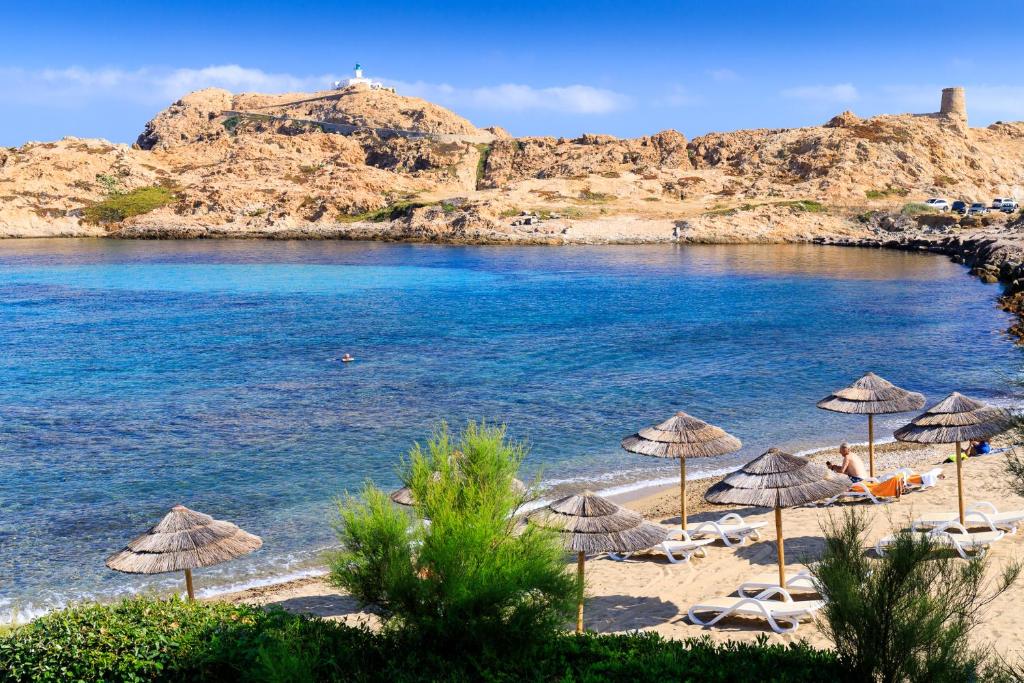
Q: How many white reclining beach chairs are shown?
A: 8